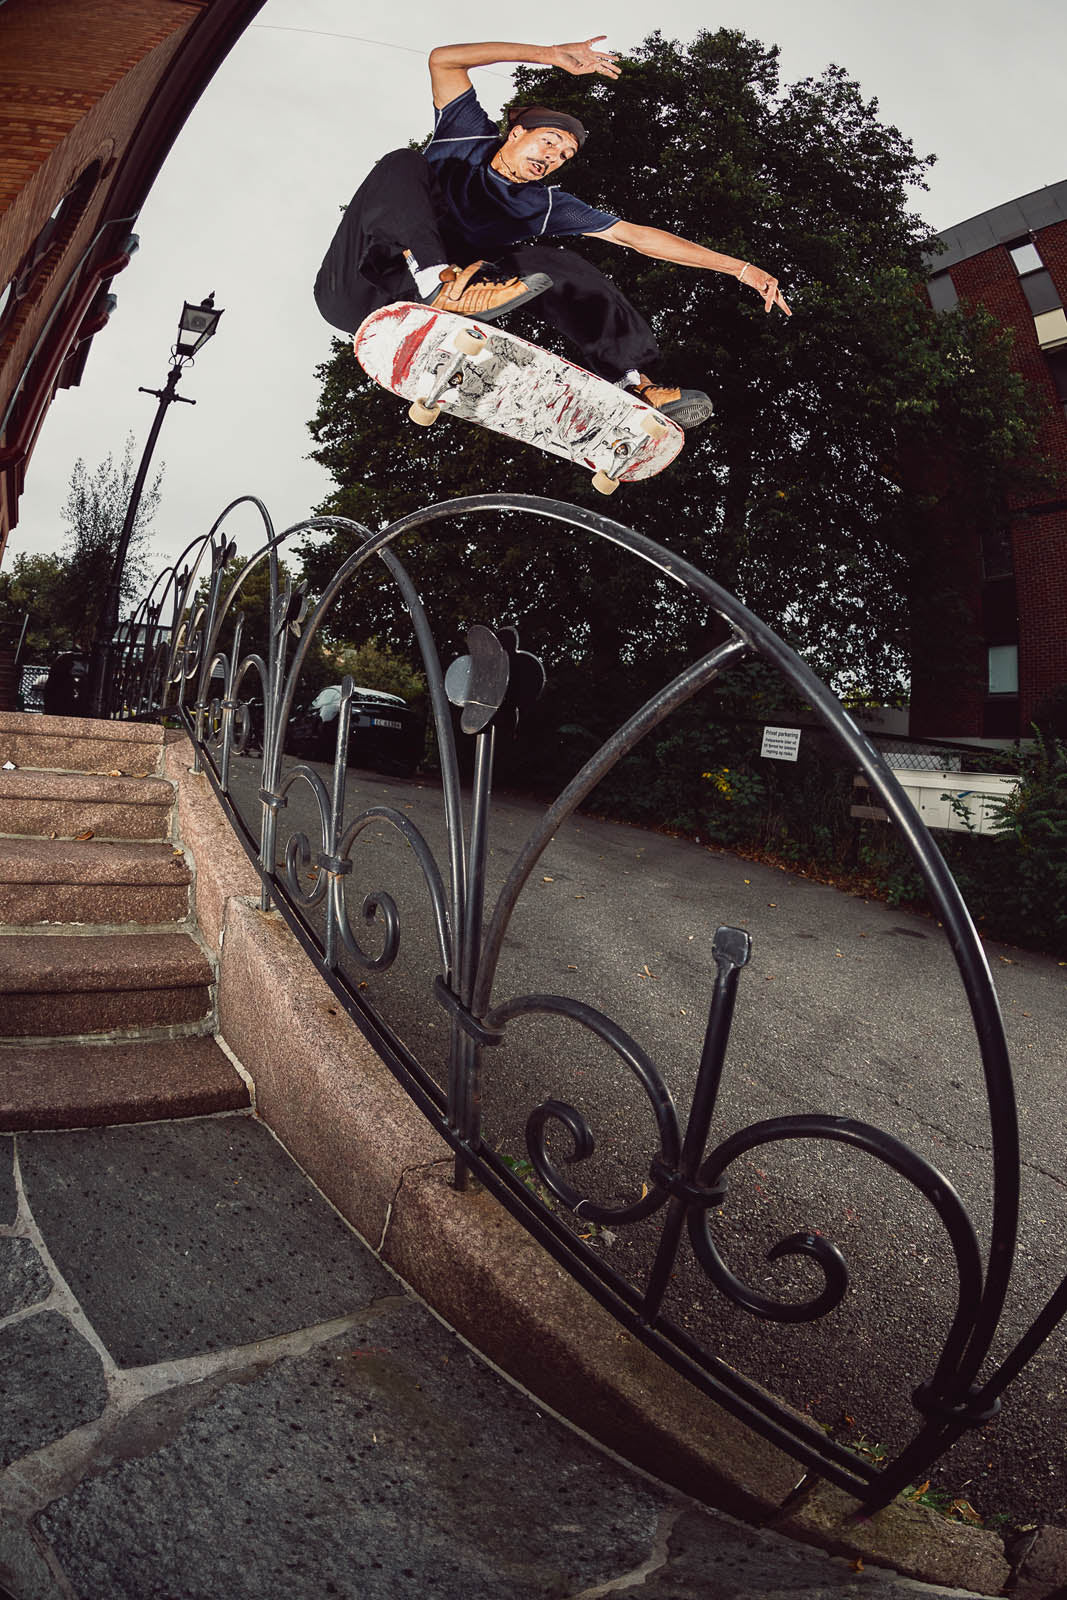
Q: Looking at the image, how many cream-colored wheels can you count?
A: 4